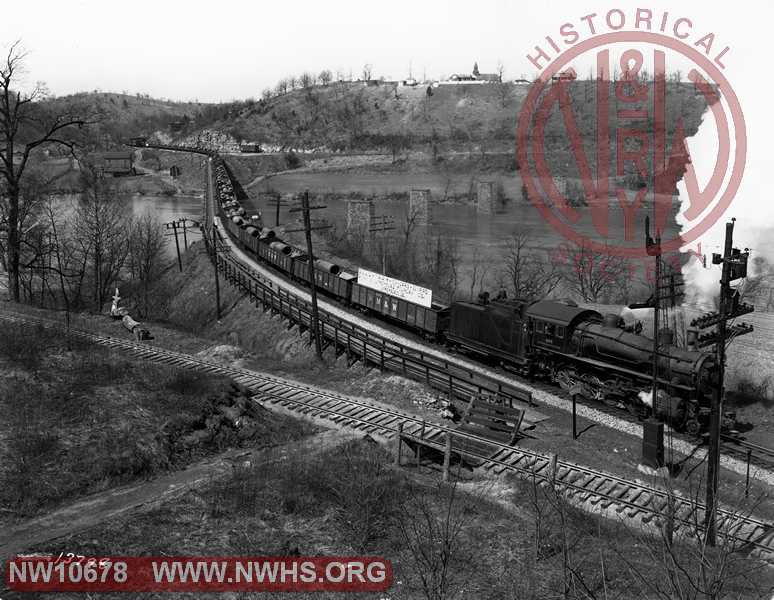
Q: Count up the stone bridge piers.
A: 4